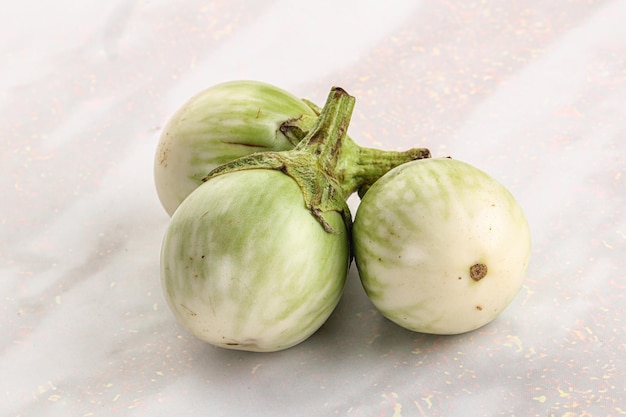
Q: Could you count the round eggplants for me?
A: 3